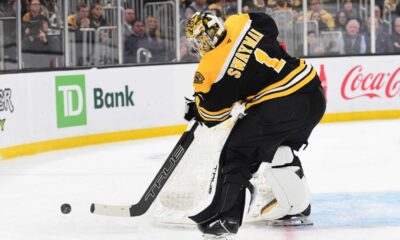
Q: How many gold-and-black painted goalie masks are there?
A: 1